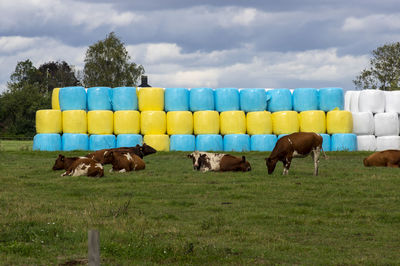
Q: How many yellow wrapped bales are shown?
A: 15